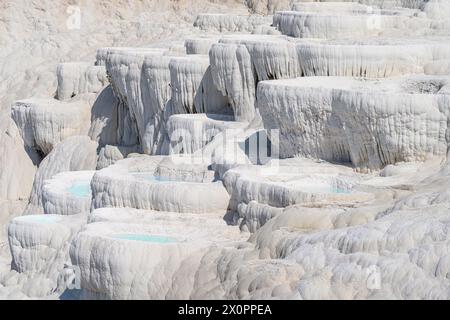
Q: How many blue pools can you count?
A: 5